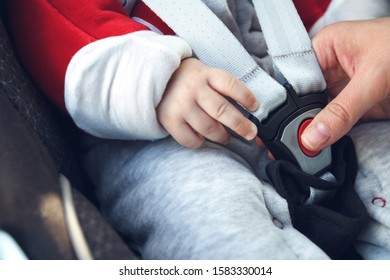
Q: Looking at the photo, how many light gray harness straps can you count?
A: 2